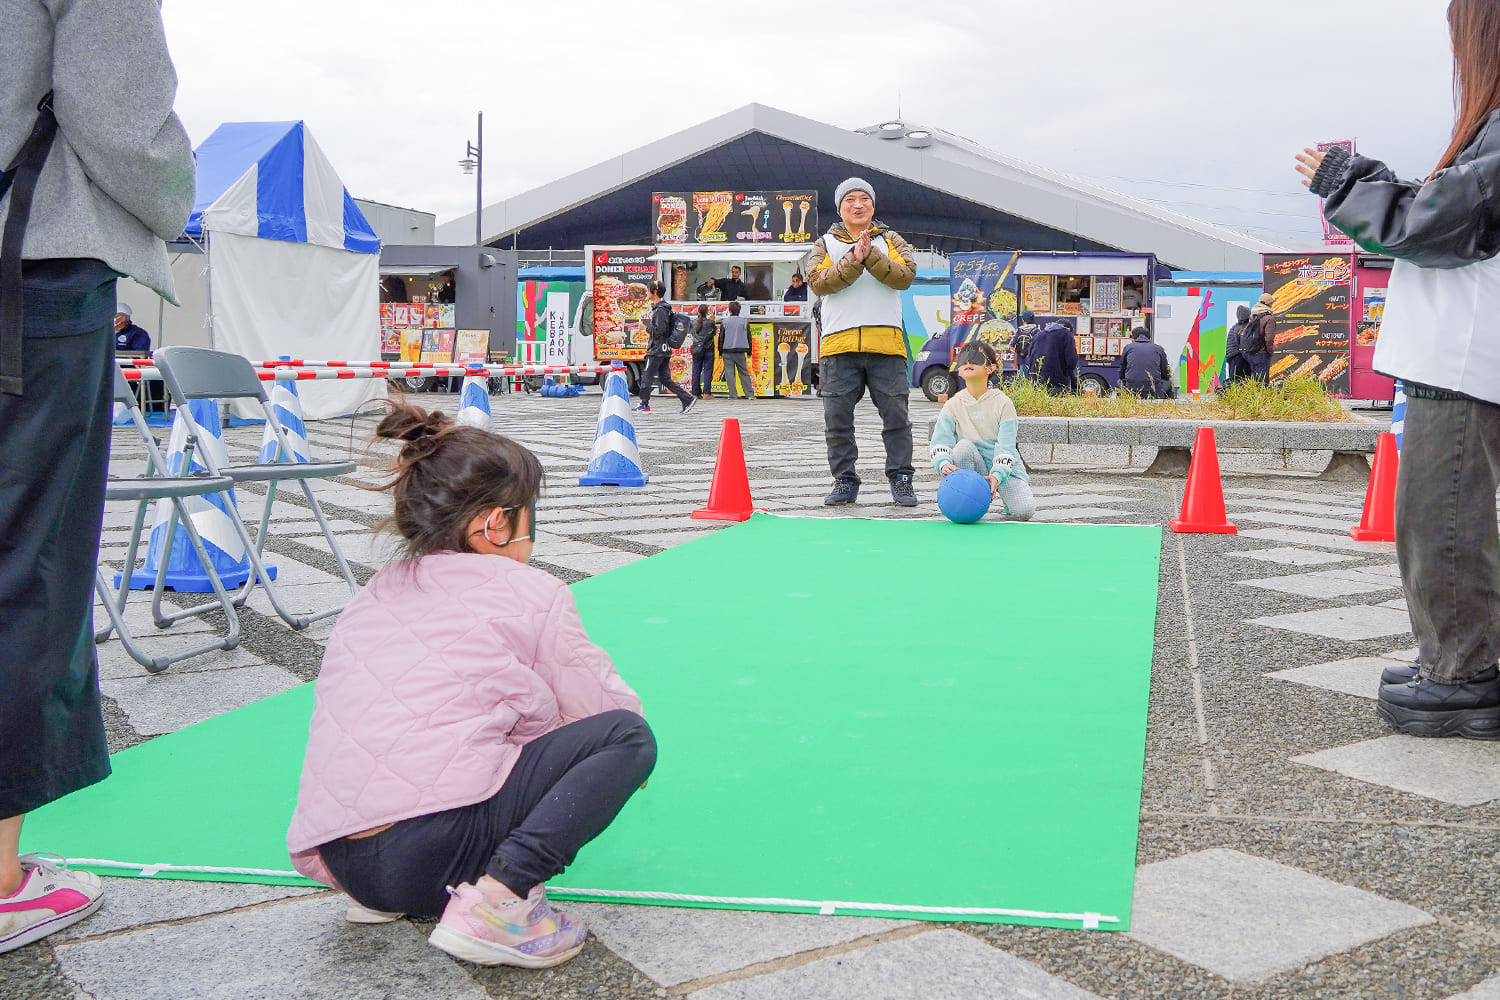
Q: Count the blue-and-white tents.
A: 1